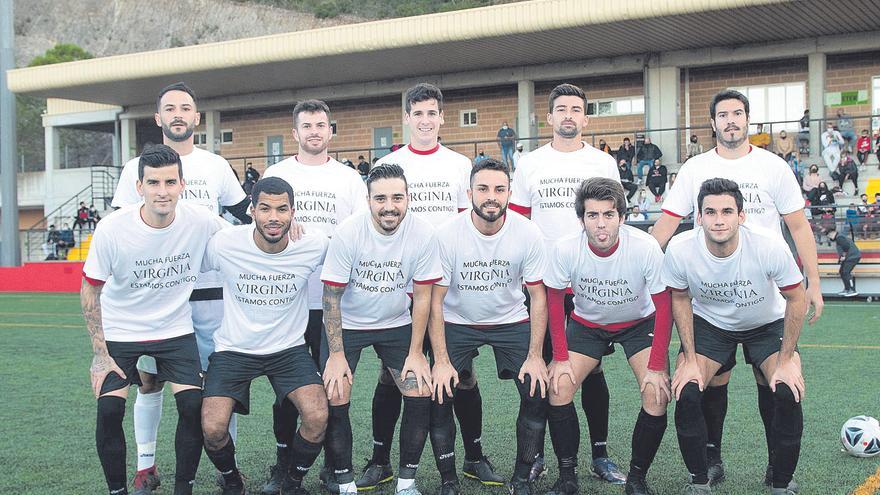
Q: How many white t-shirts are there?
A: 11